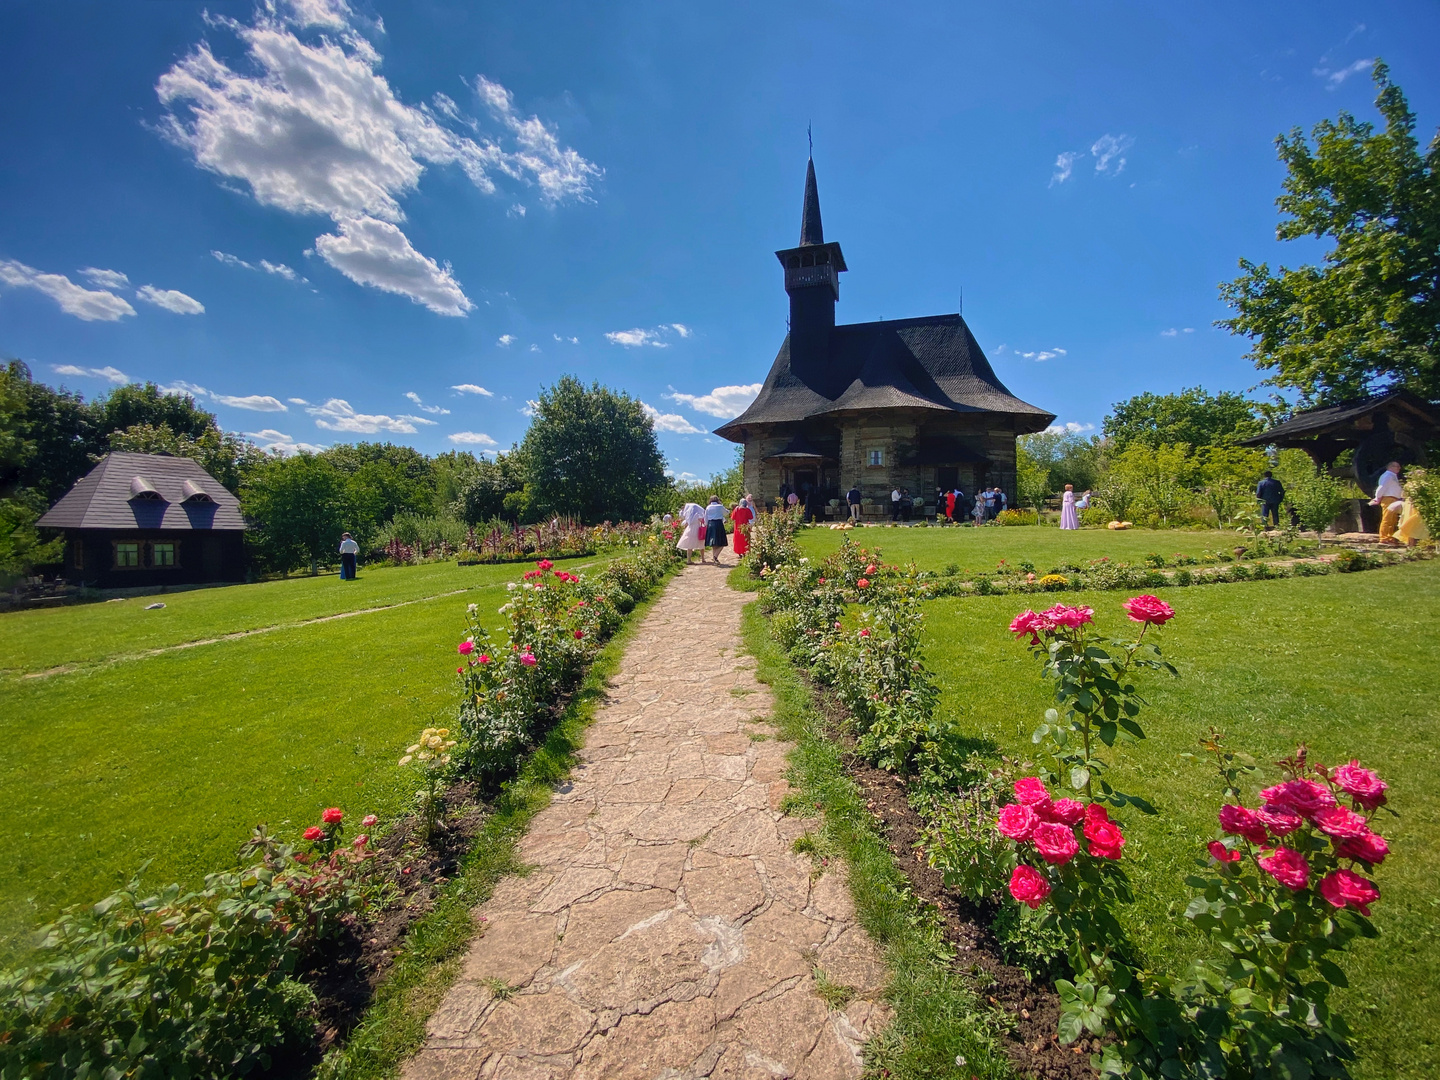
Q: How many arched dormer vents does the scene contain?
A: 2